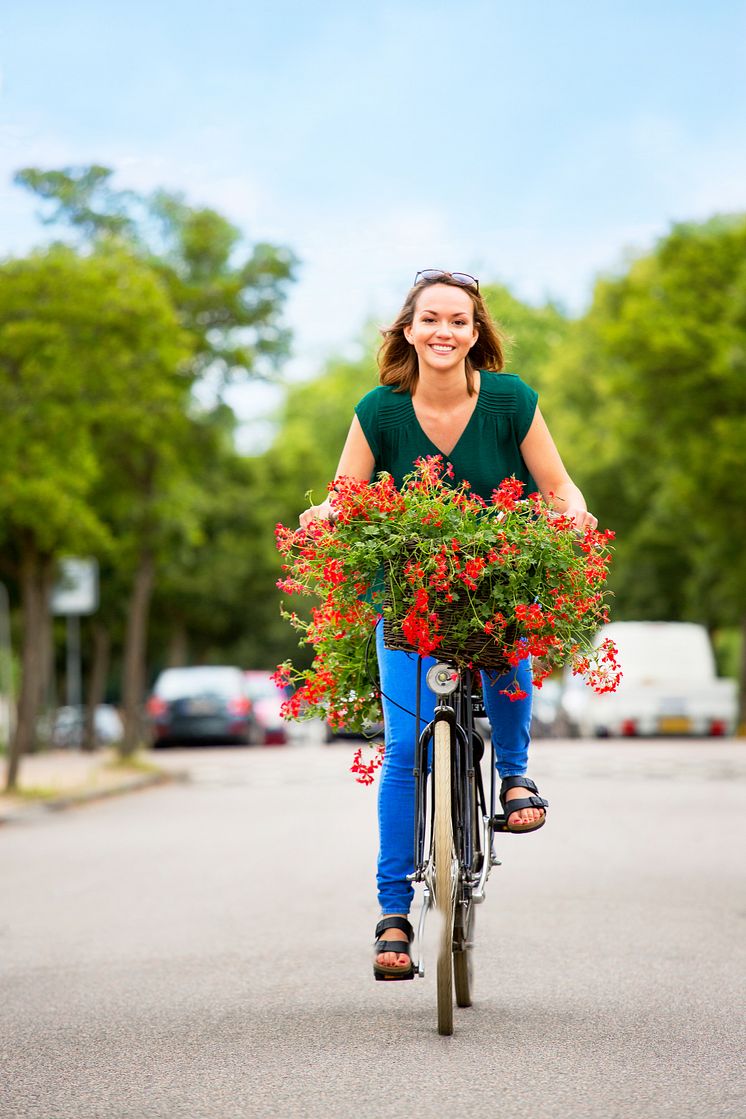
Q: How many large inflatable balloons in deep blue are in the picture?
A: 0